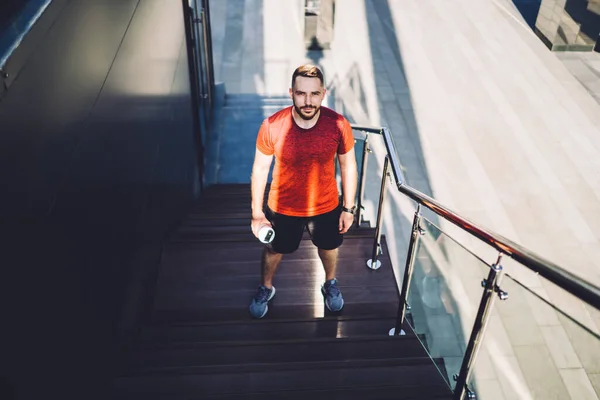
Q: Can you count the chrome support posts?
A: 4